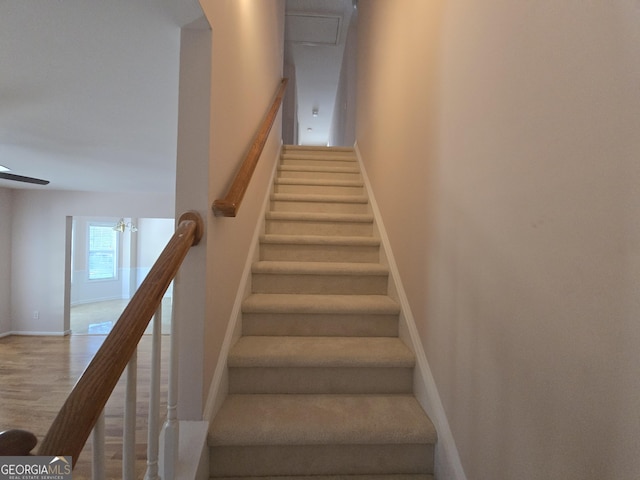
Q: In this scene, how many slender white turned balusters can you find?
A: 4